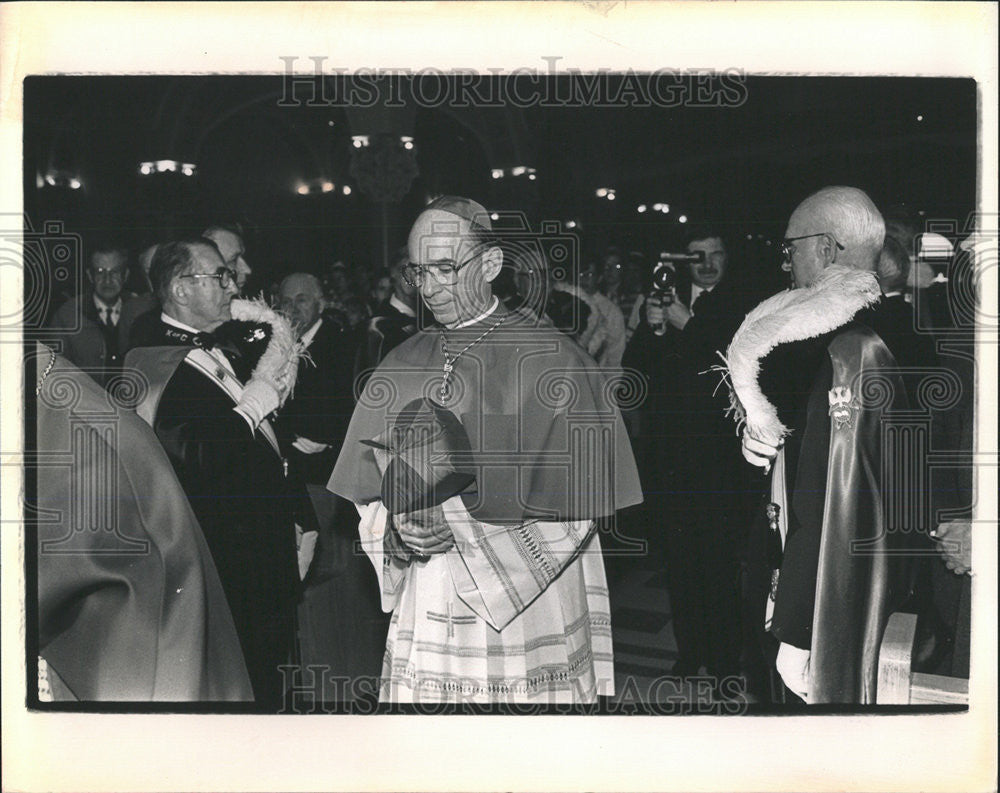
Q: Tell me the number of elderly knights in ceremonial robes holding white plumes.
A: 2